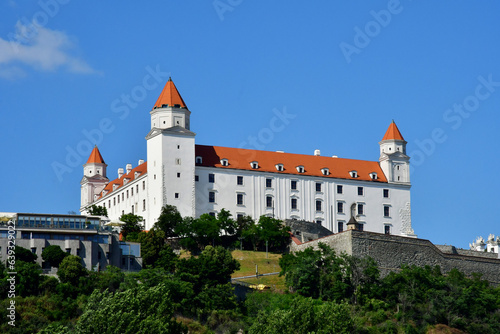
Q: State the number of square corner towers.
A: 3